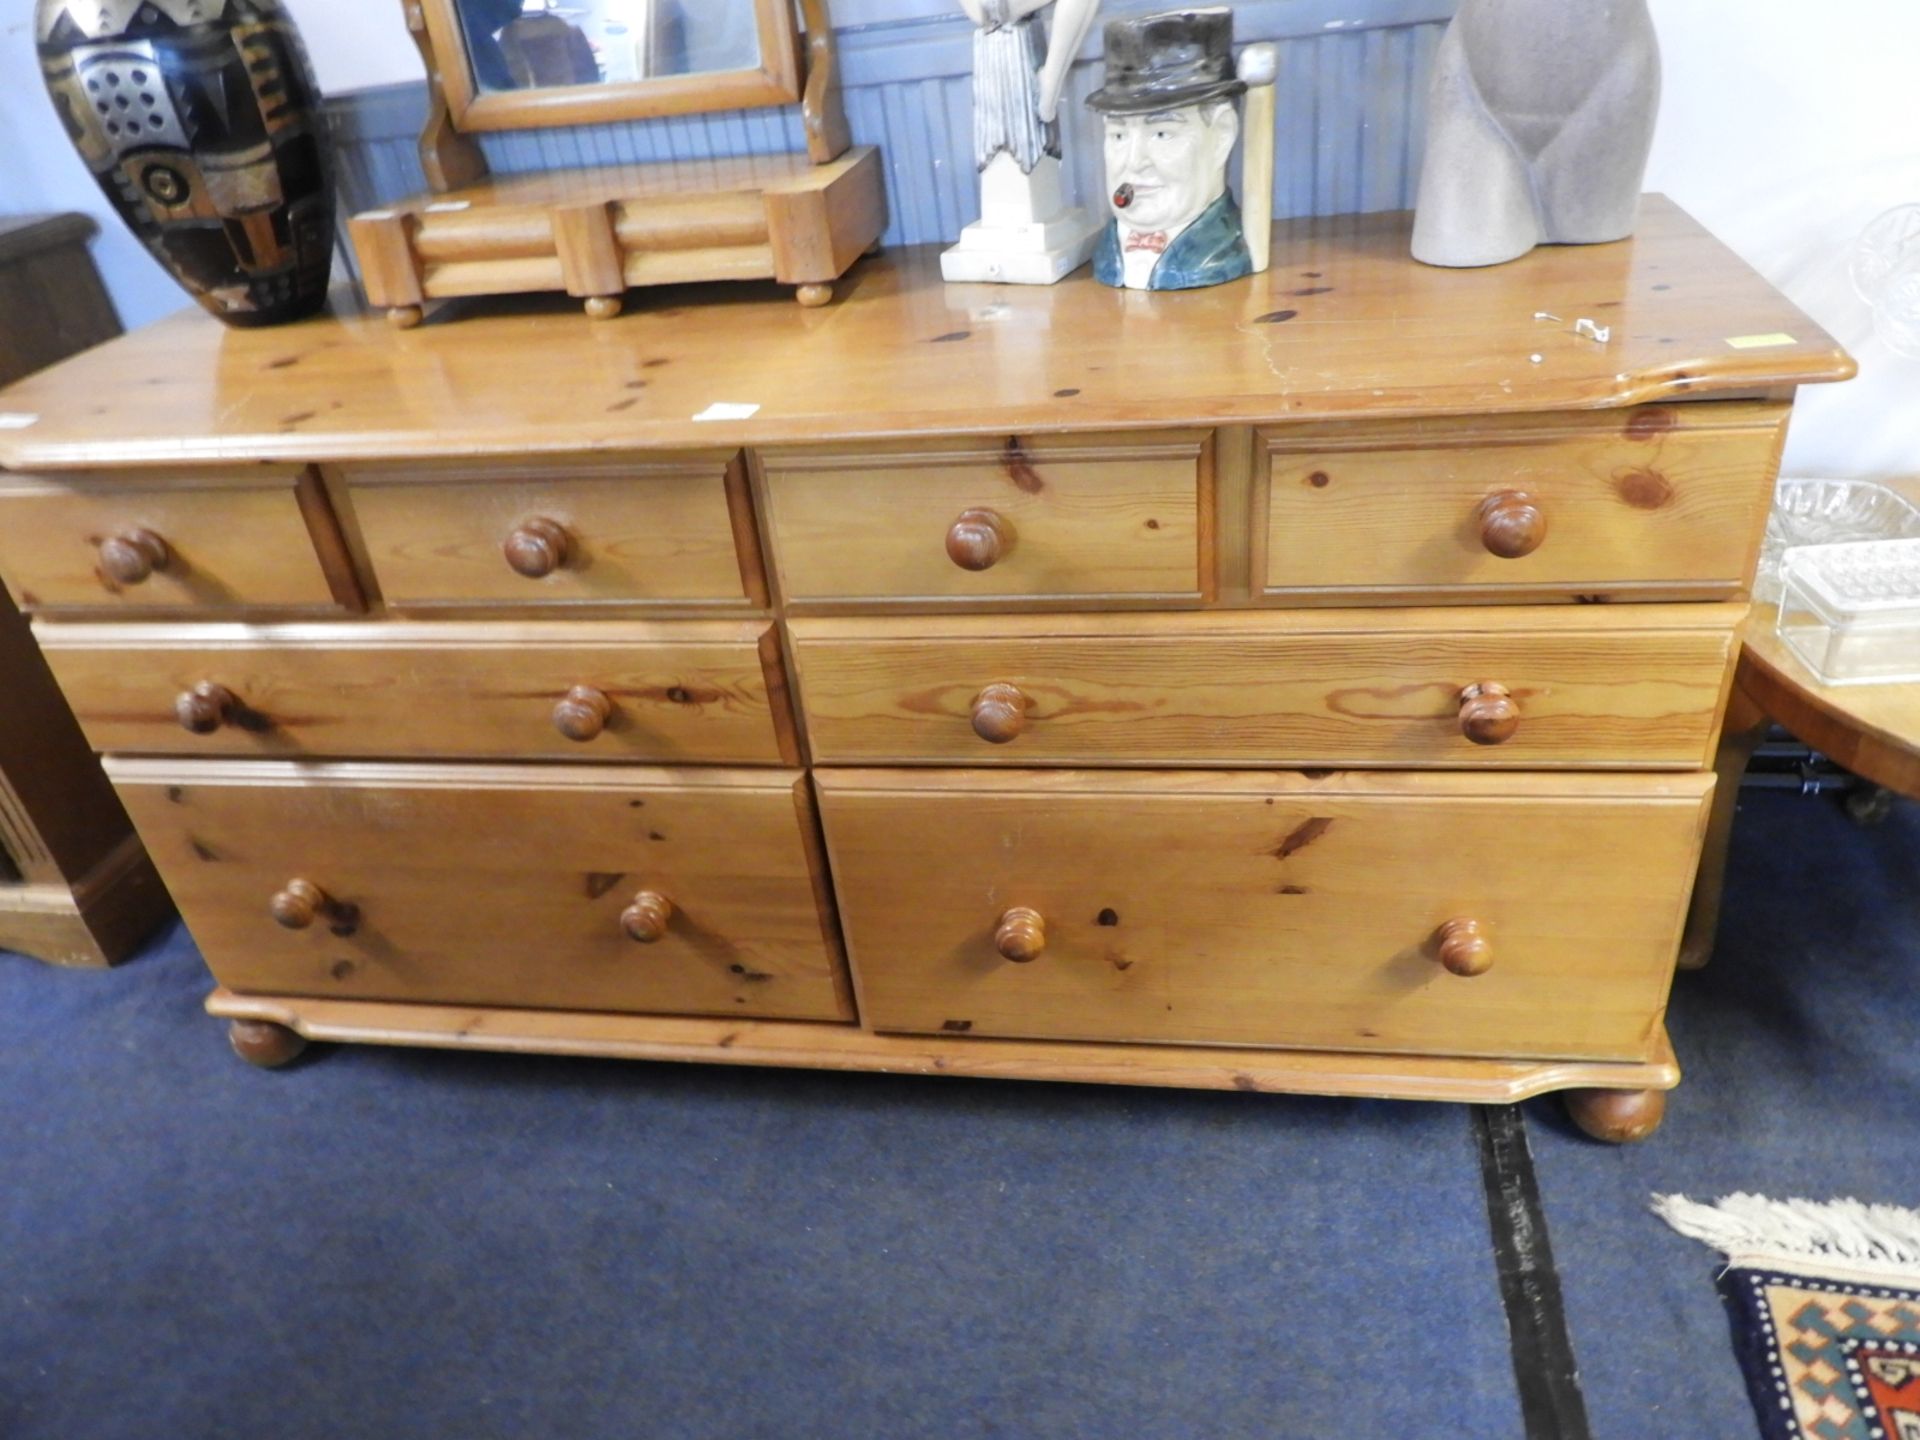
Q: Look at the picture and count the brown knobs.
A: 12